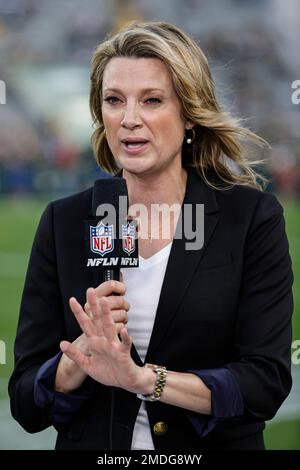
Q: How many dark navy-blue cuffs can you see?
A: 2